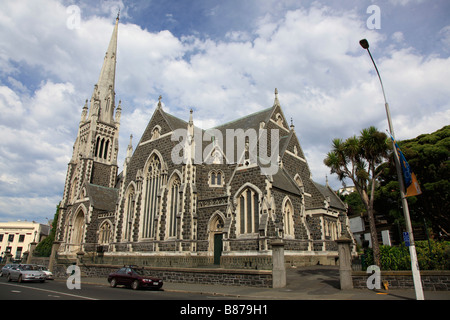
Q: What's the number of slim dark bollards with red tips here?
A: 0